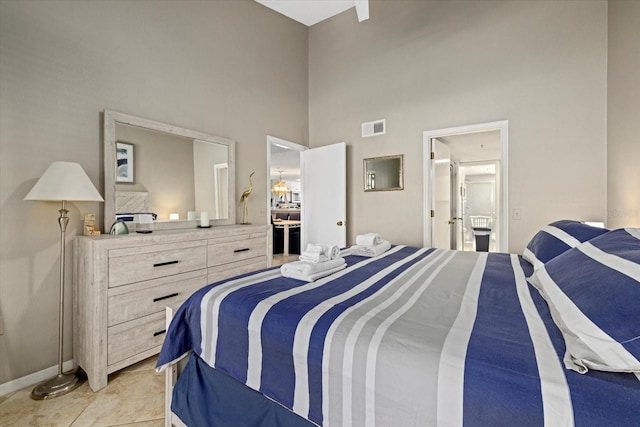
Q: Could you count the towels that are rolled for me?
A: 2